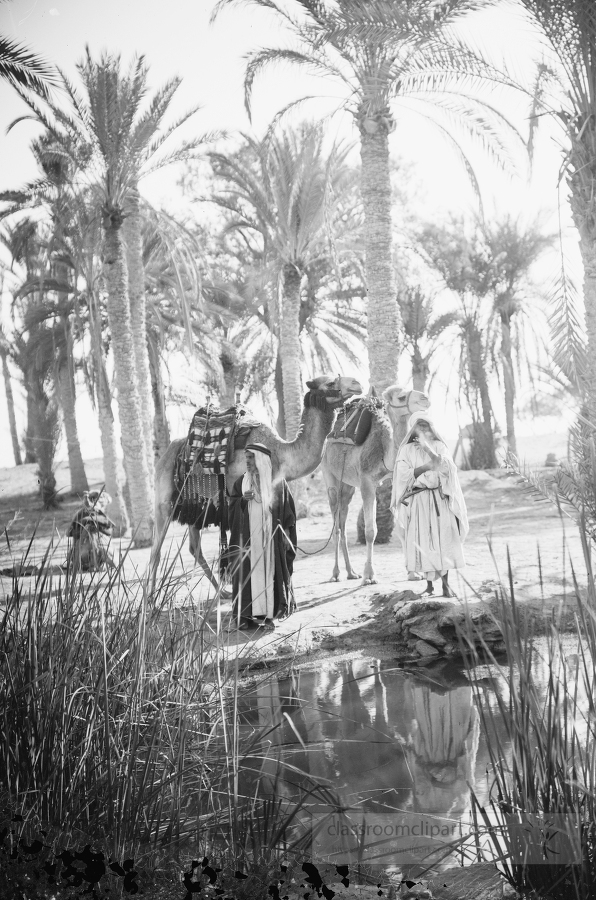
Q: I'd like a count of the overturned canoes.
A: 0